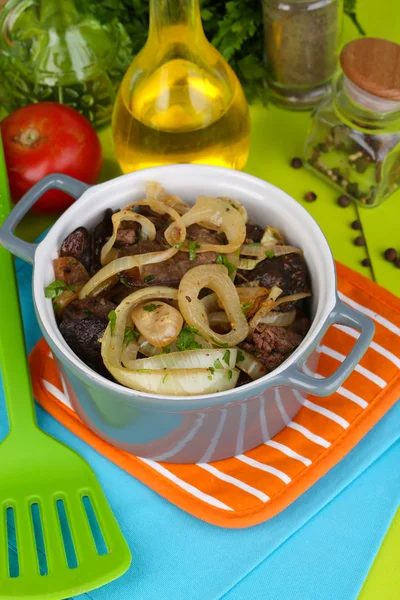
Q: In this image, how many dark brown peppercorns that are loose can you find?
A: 8